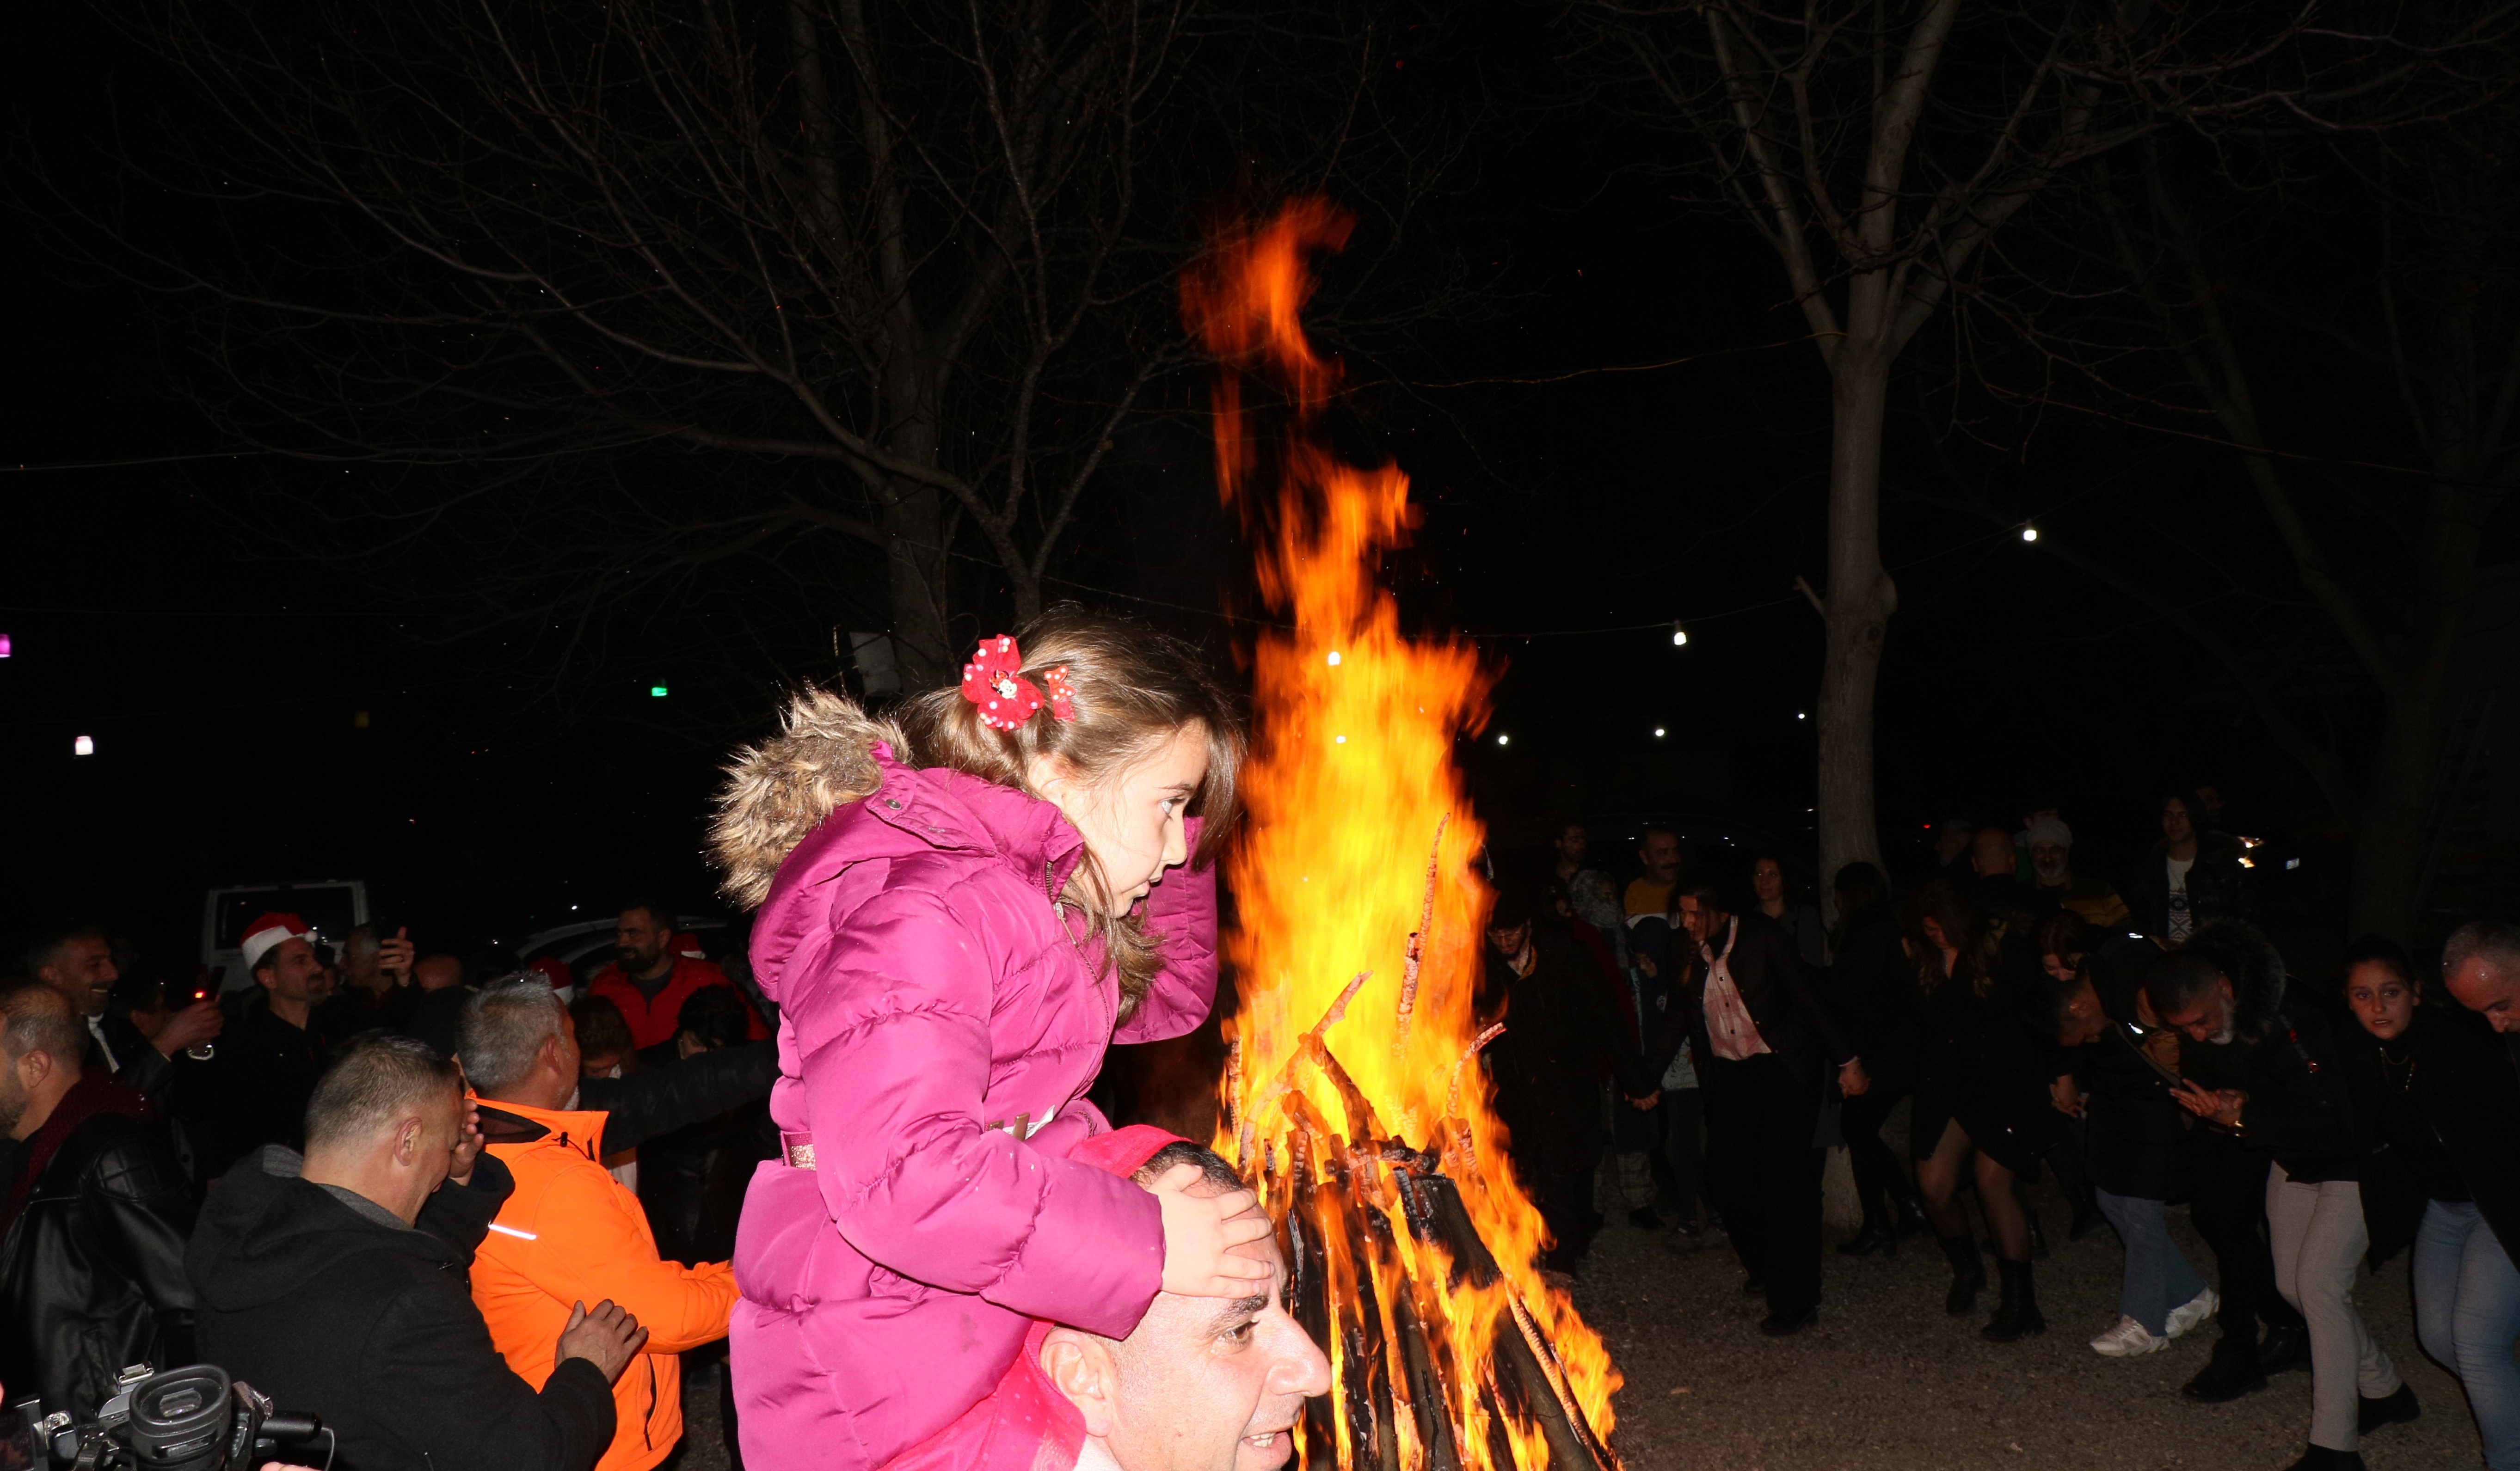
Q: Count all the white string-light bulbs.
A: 8